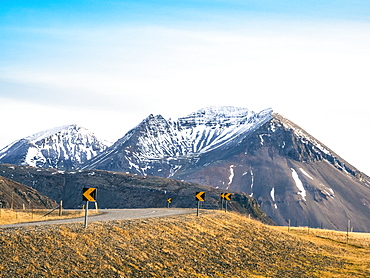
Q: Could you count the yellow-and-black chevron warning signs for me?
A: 5